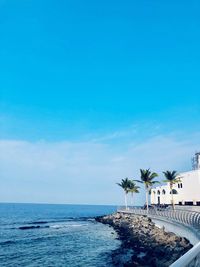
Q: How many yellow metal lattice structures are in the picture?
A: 0